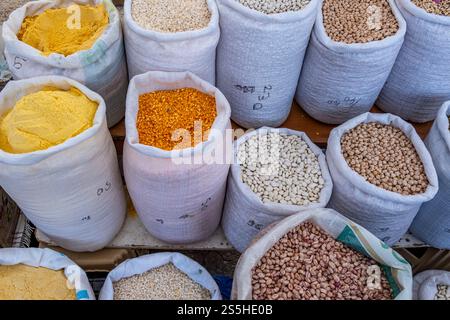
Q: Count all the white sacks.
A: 14